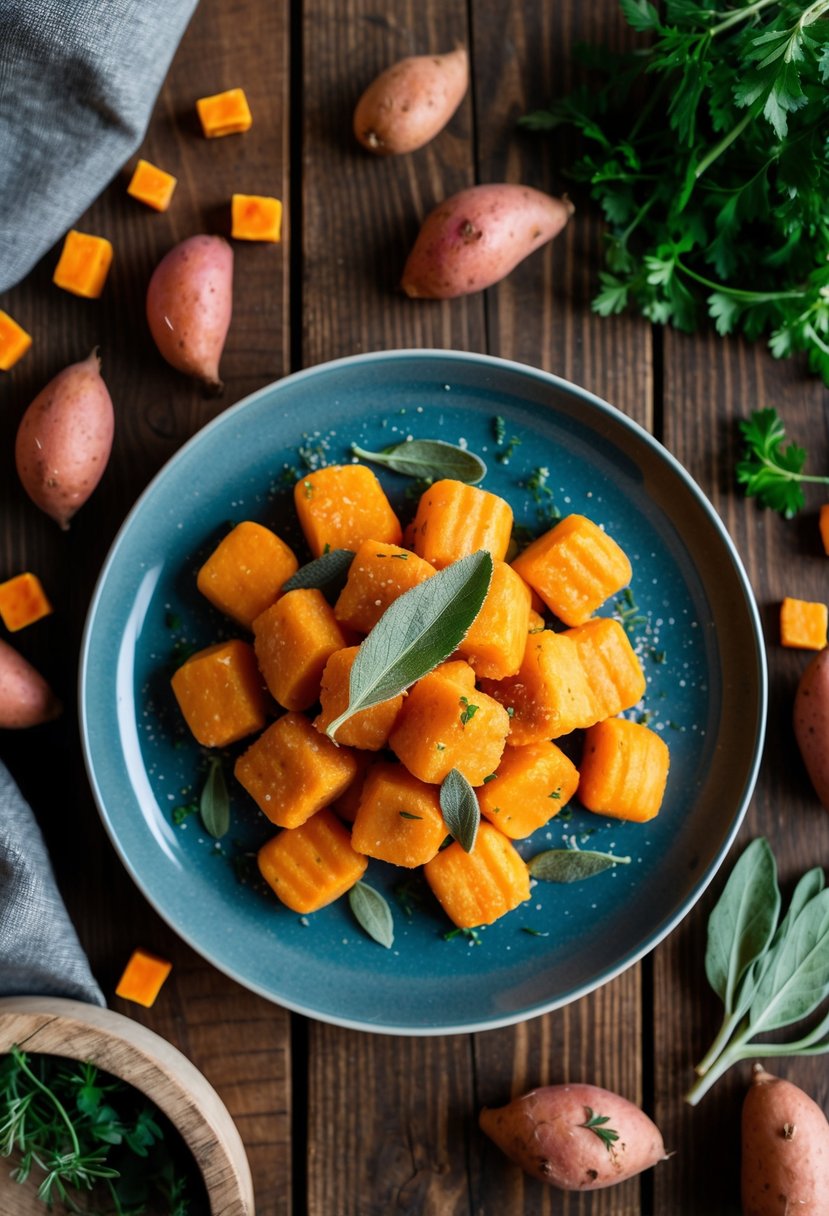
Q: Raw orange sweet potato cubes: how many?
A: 9